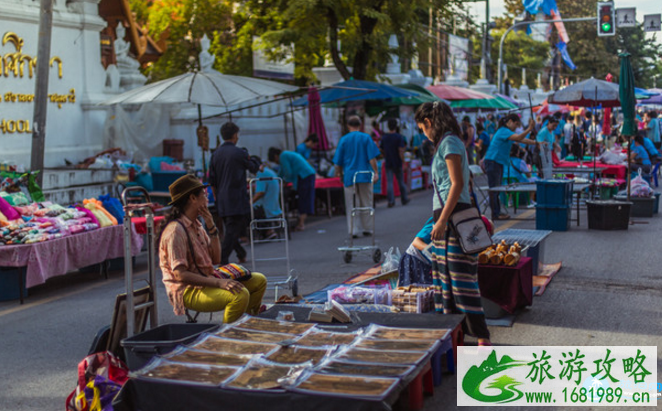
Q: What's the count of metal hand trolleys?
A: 3